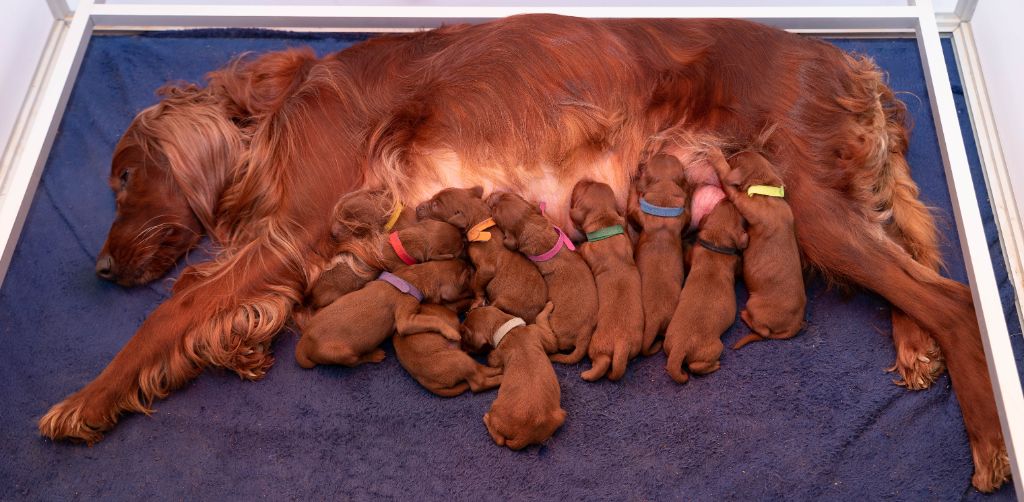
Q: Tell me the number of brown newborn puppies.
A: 11